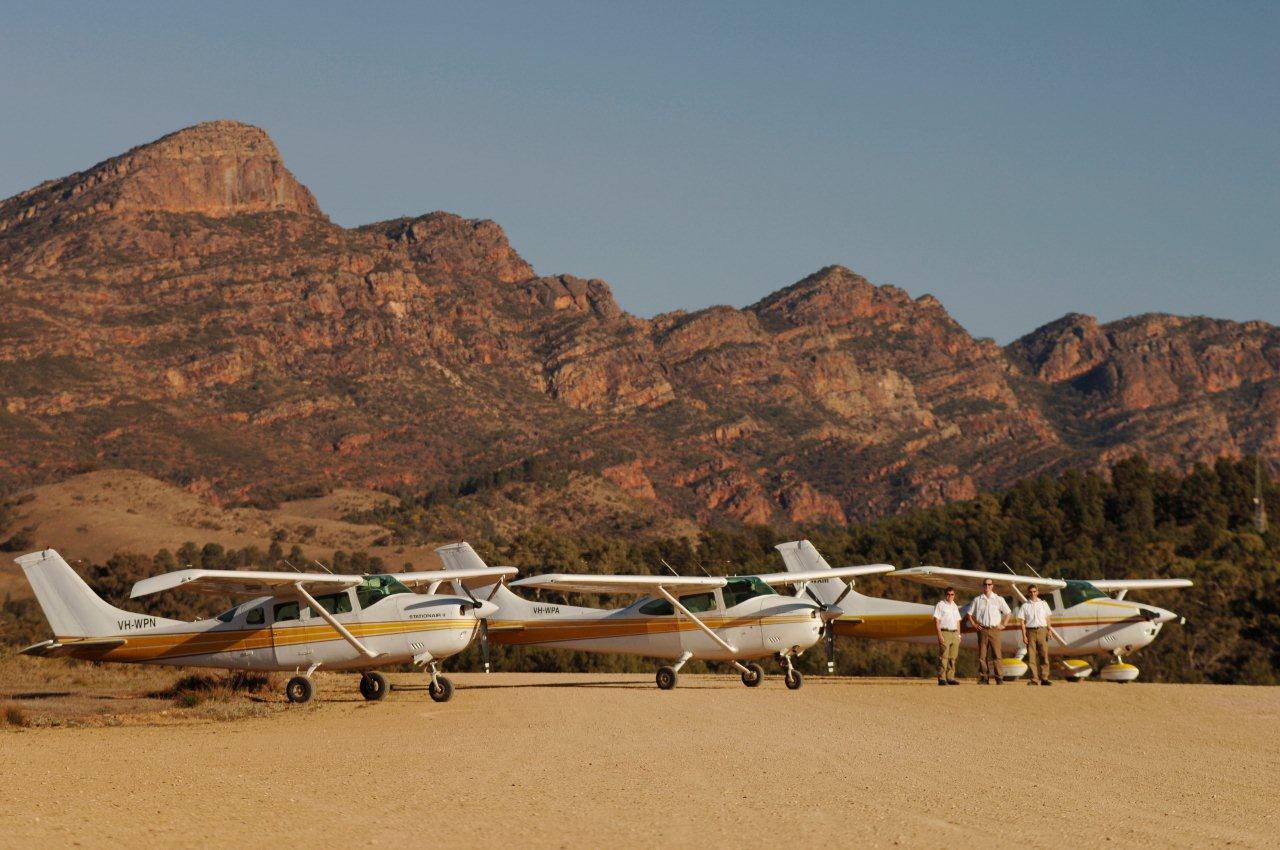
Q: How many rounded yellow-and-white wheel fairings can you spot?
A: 3